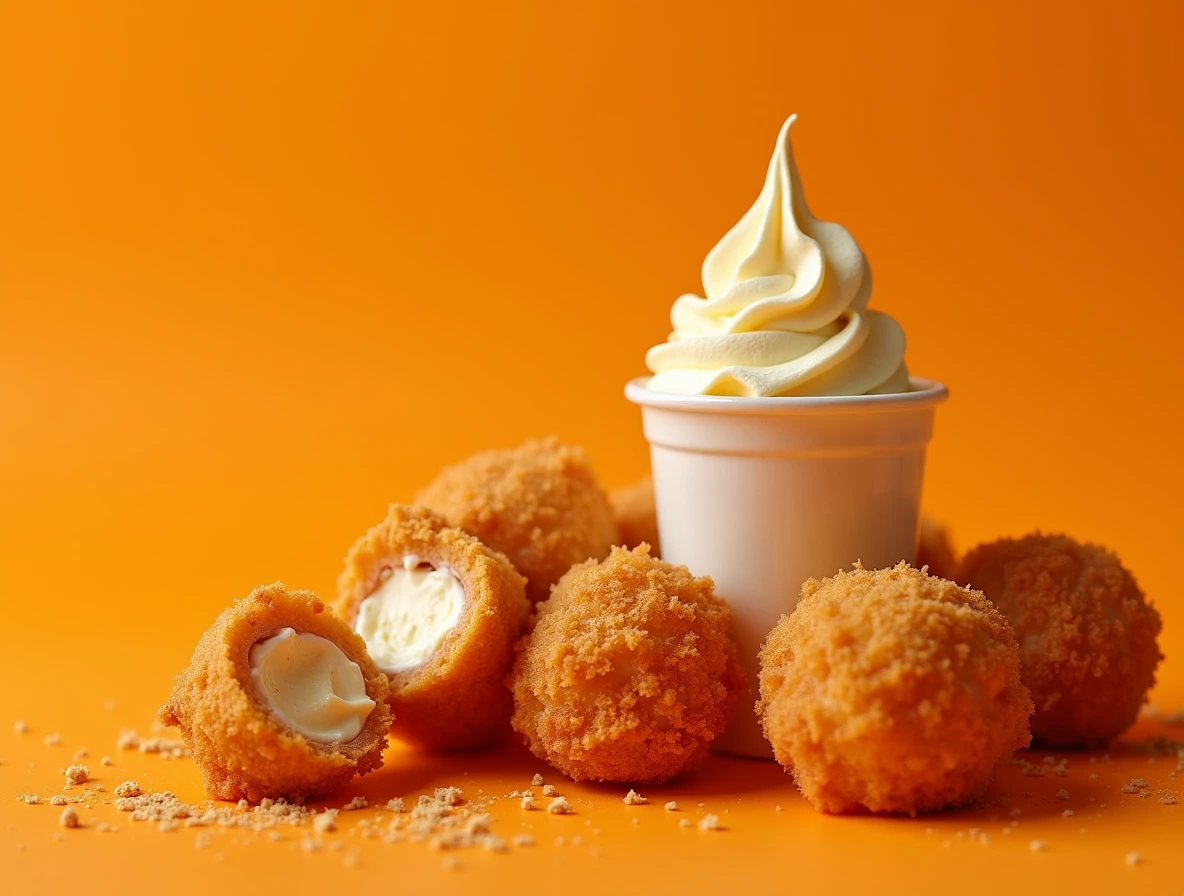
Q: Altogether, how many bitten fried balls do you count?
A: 2